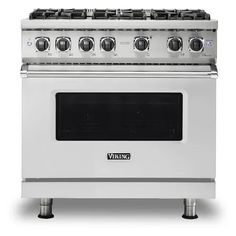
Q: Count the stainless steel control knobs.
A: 7